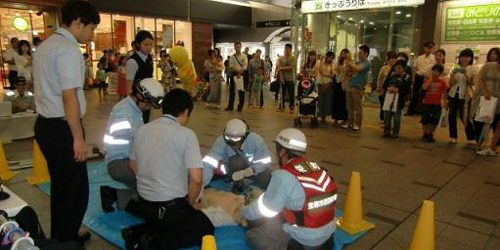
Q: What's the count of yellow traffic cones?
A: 5